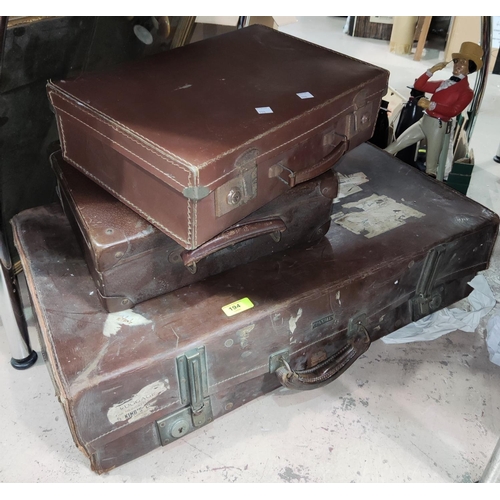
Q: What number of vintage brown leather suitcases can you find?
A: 3